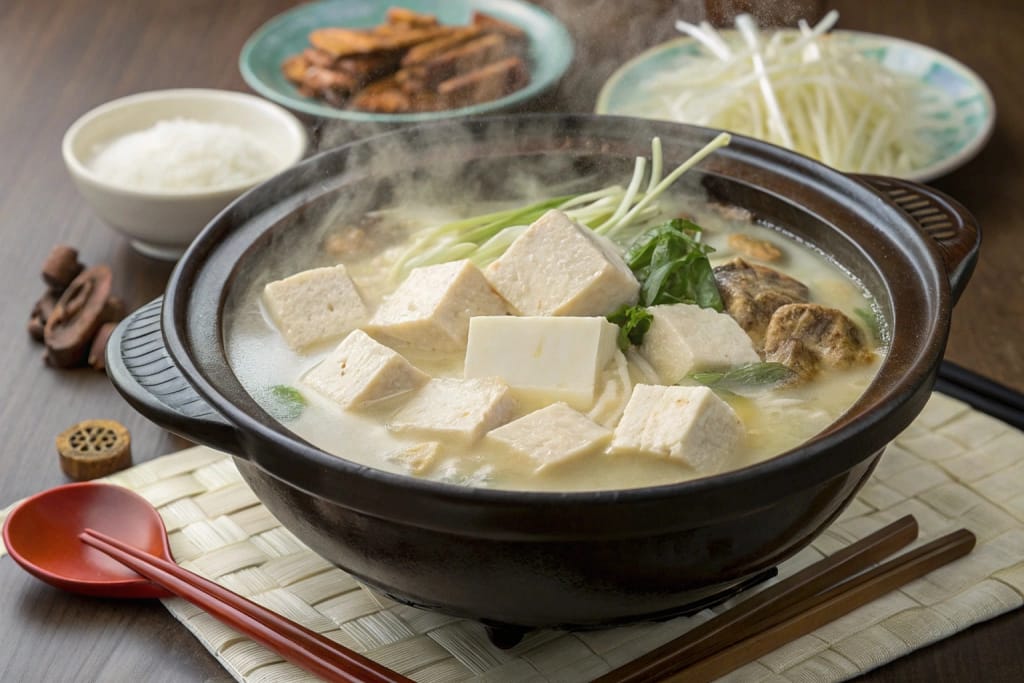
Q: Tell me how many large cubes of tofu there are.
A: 9